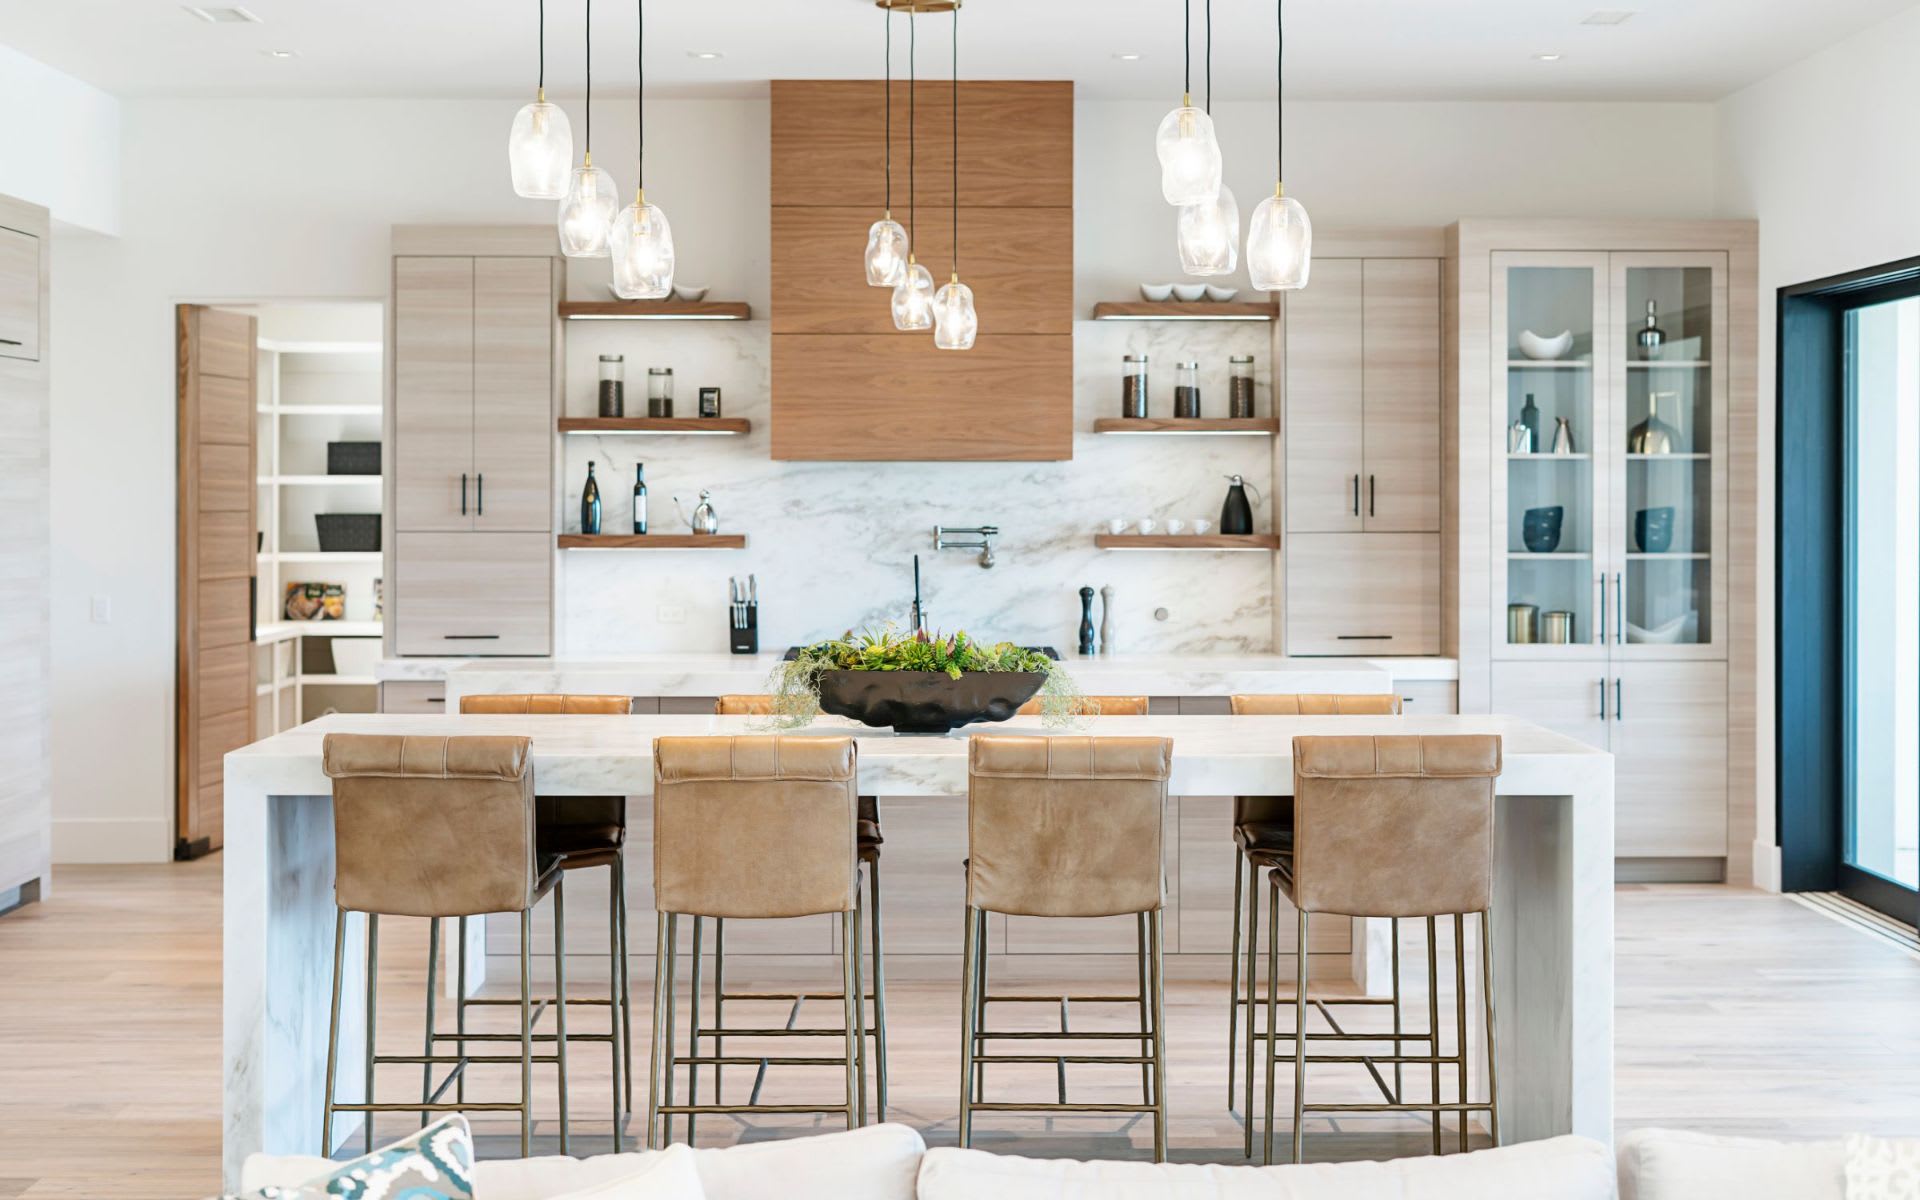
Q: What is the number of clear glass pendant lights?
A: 9